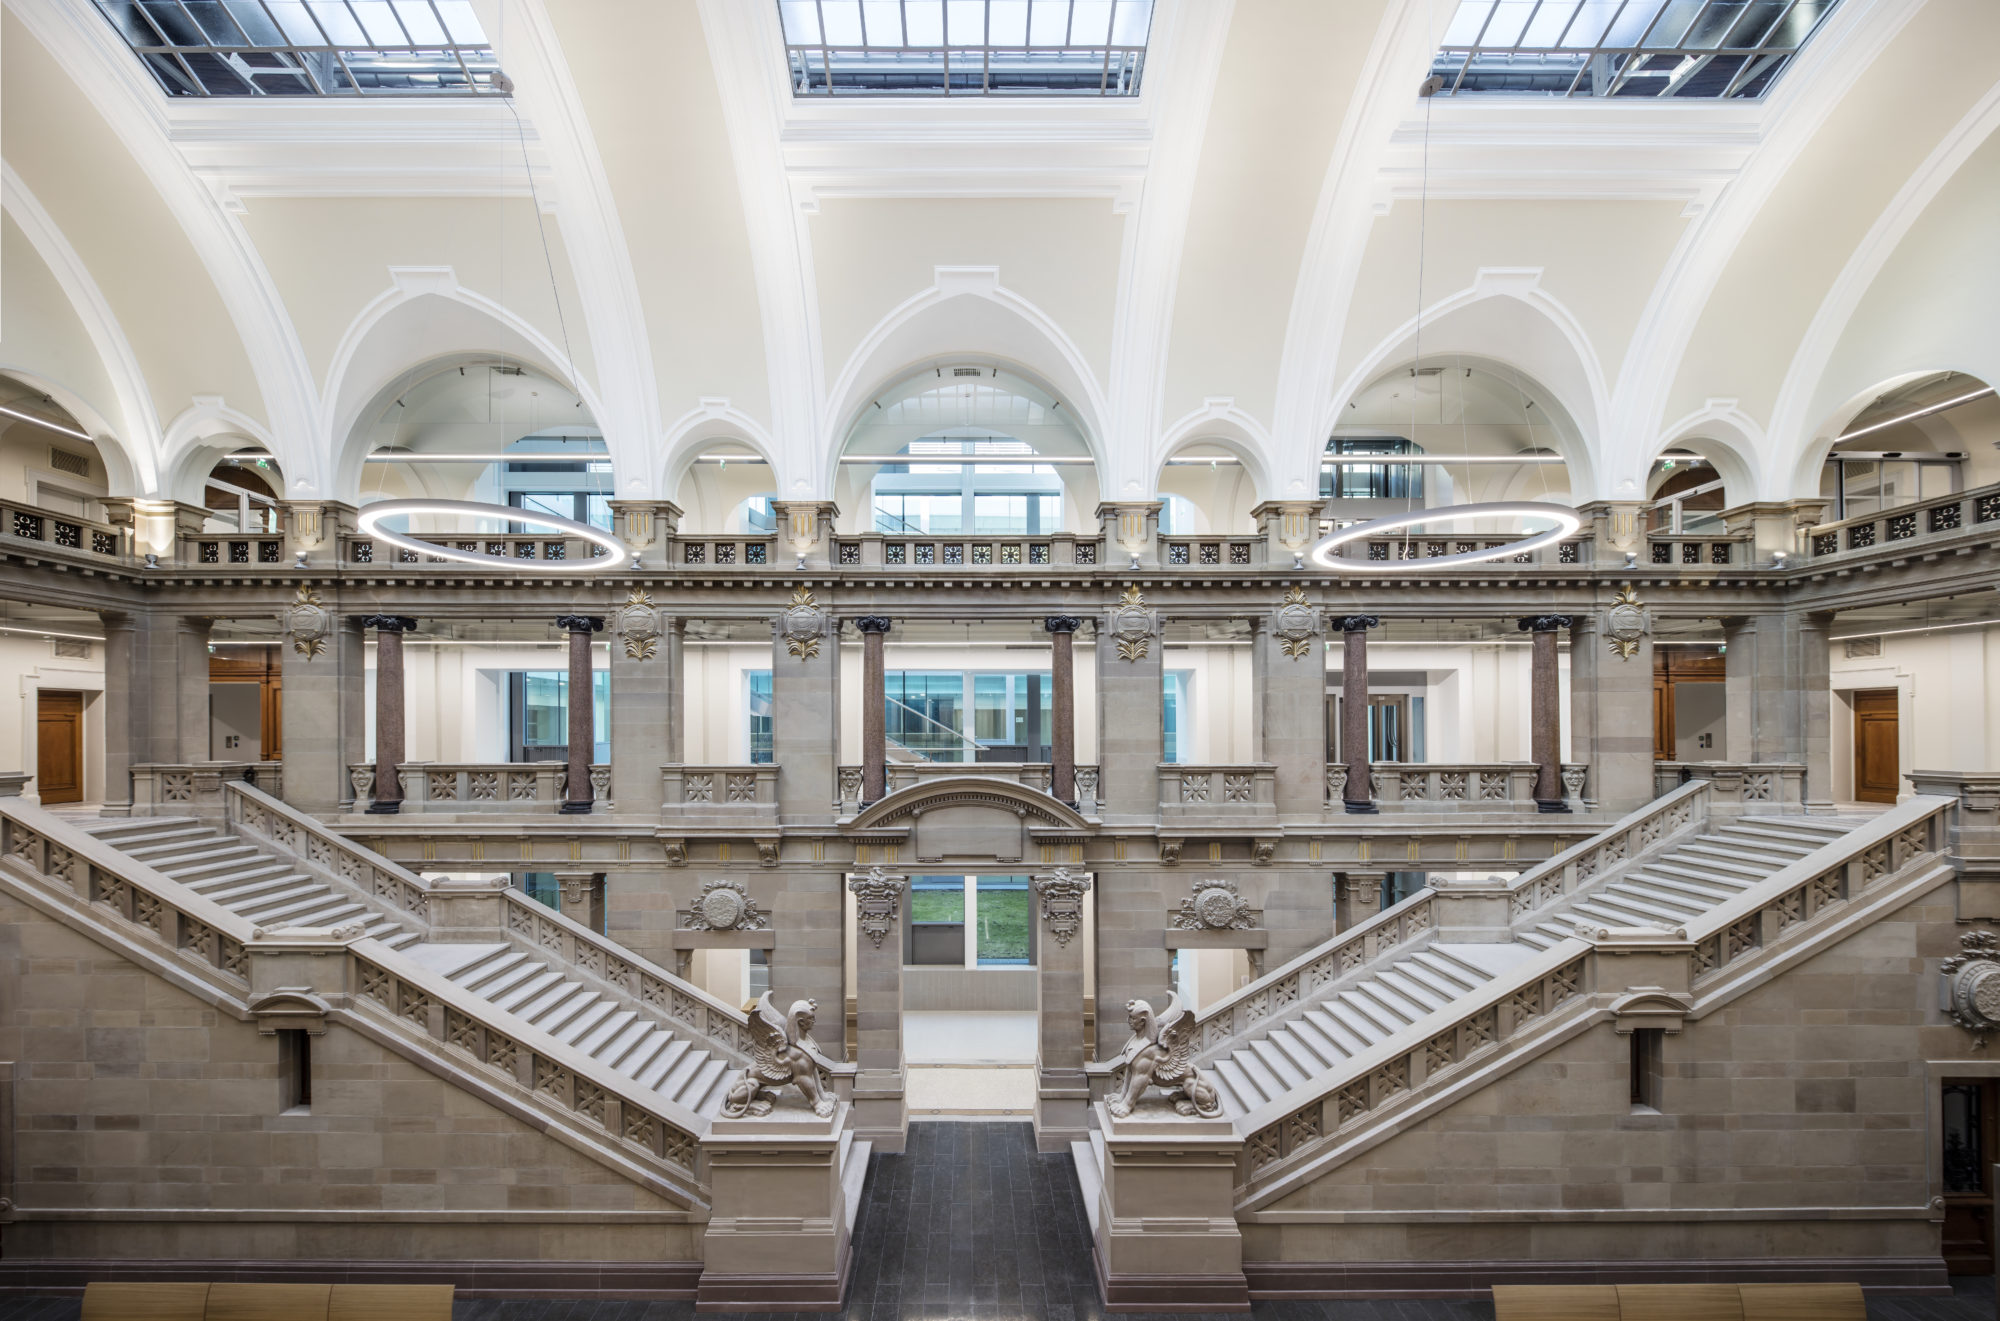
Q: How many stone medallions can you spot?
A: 9